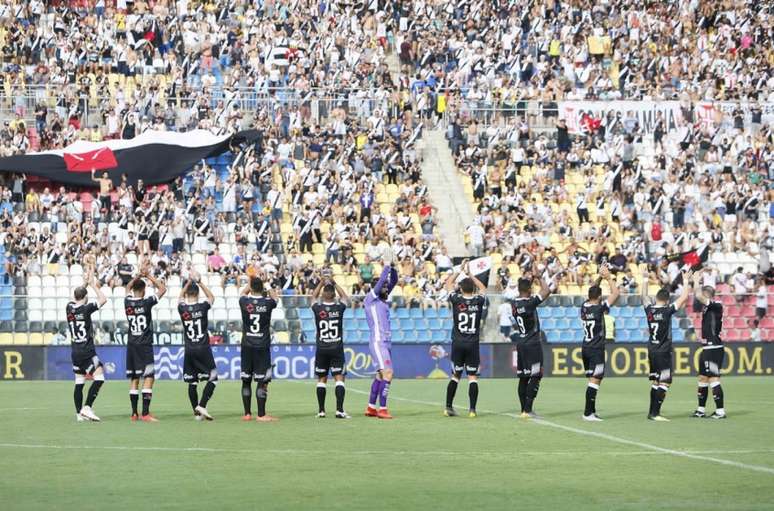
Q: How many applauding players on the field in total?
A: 11